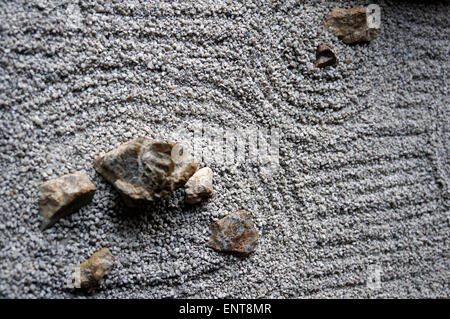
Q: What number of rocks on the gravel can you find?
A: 7